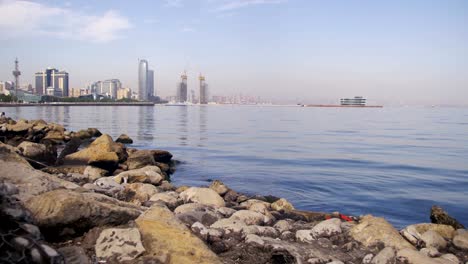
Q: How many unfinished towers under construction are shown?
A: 2